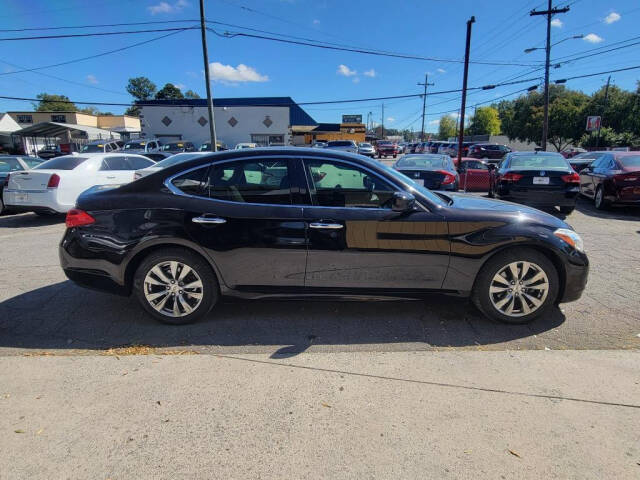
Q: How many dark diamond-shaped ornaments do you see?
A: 4